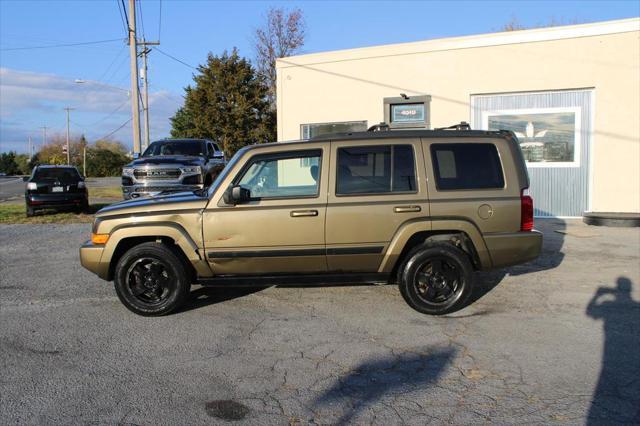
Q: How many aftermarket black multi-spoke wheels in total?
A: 2